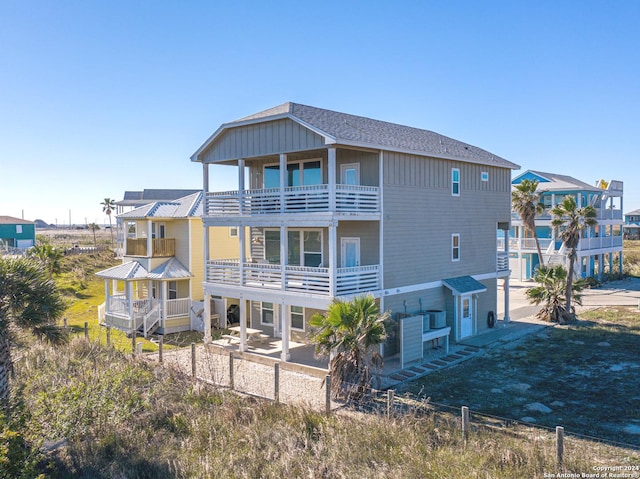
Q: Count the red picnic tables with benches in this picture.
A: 0